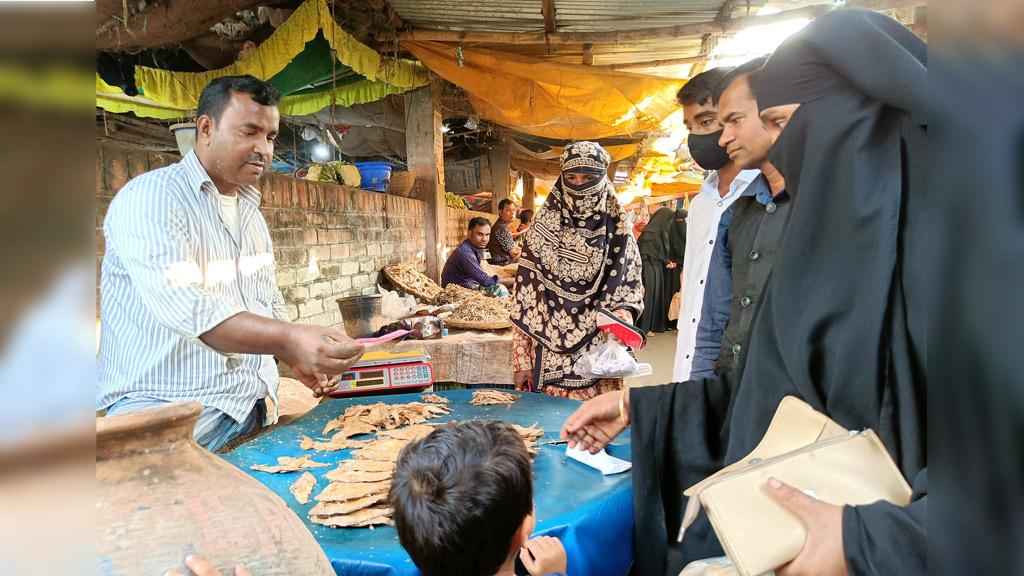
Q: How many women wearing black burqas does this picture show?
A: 3